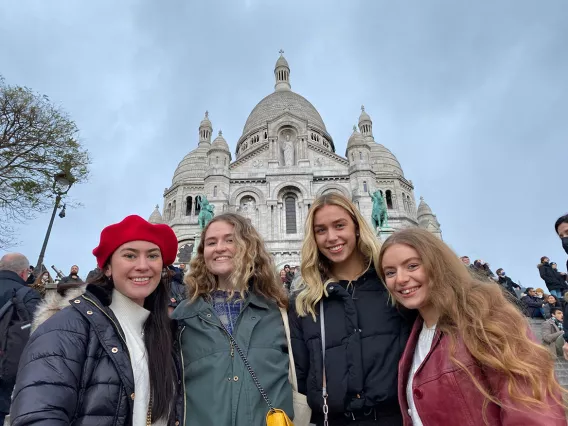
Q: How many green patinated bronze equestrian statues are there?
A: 2